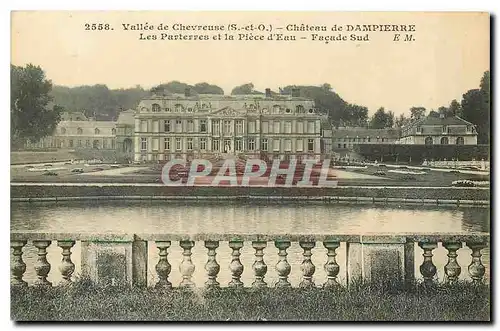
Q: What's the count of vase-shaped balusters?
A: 14